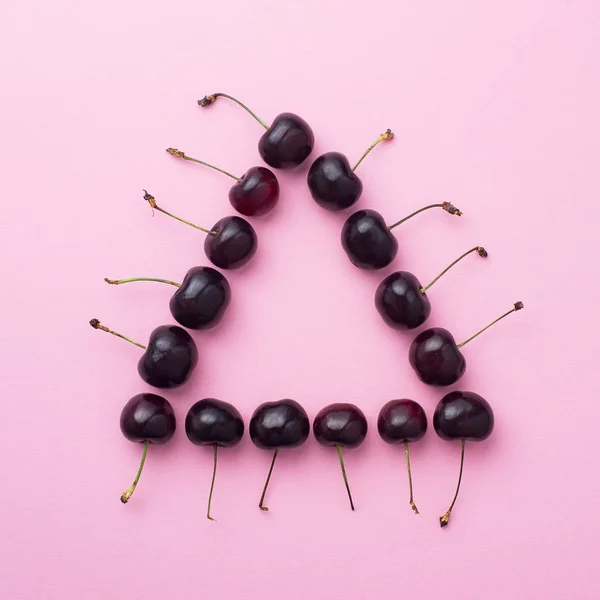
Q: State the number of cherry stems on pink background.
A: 15